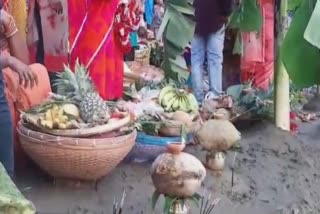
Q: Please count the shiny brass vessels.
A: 2